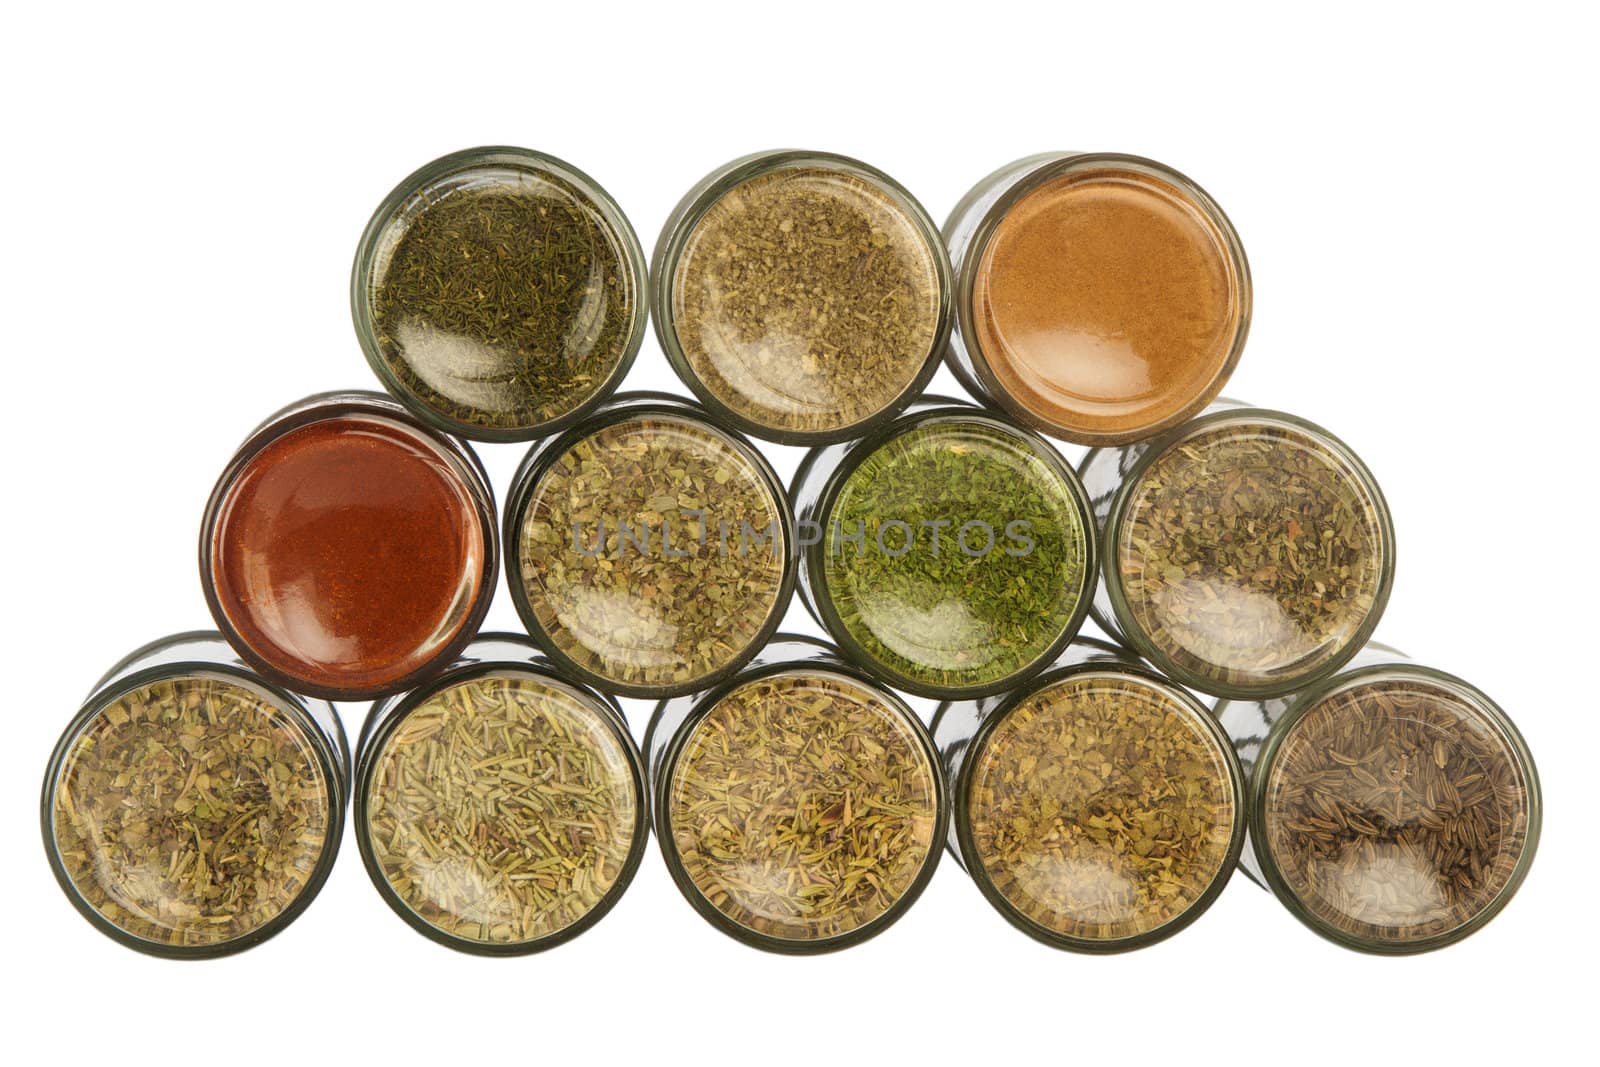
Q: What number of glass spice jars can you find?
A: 12